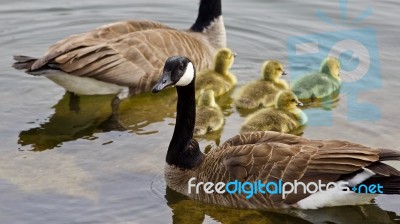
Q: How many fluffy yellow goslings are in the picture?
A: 5